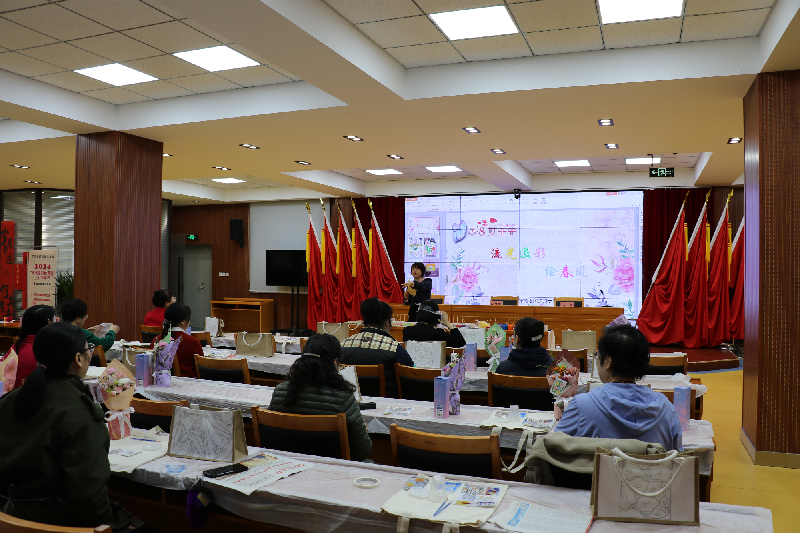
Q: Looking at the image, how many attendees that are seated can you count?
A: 10